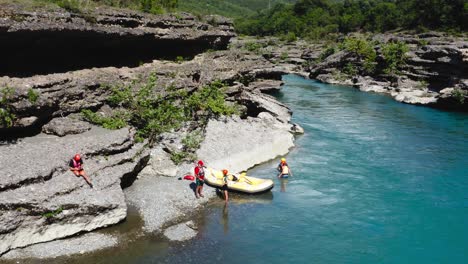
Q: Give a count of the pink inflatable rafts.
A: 0